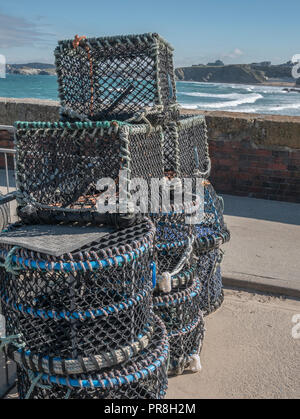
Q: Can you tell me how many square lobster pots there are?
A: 3